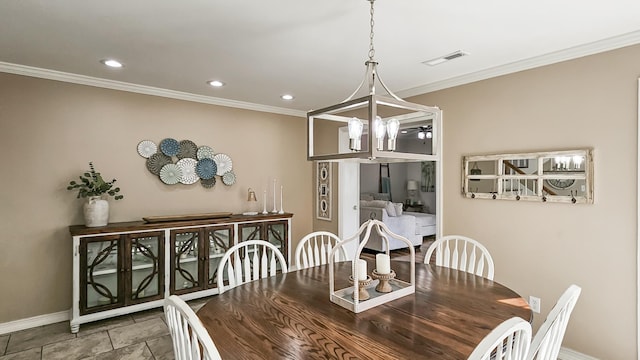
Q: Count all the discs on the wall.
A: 11